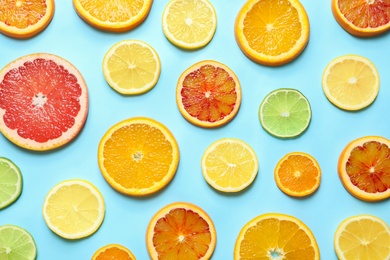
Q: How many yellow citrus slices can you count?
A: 6